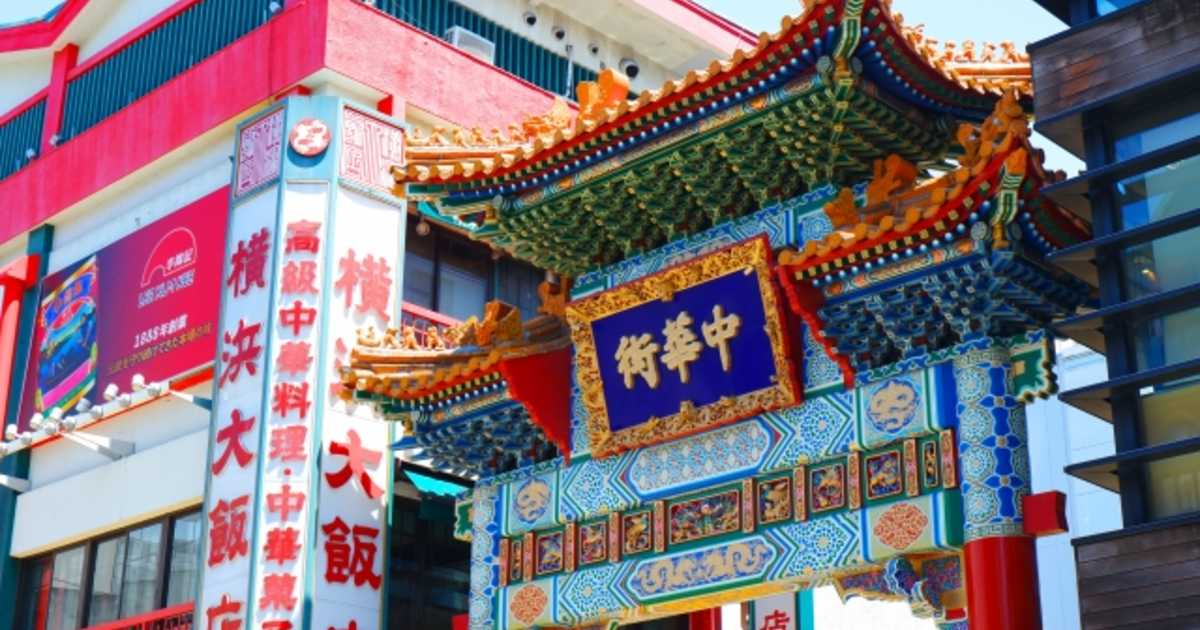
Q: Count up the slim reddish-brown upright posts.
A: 10